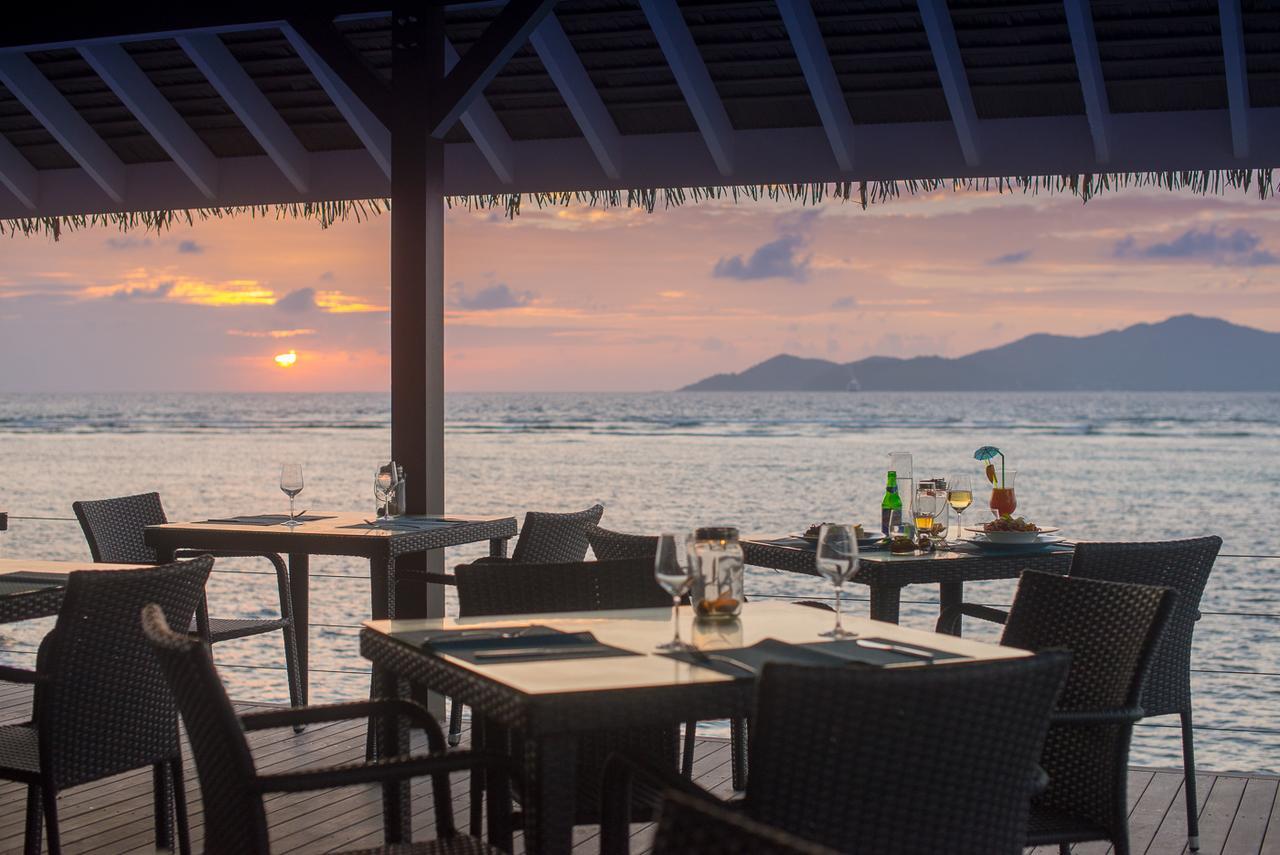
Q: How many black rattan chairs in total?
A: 10